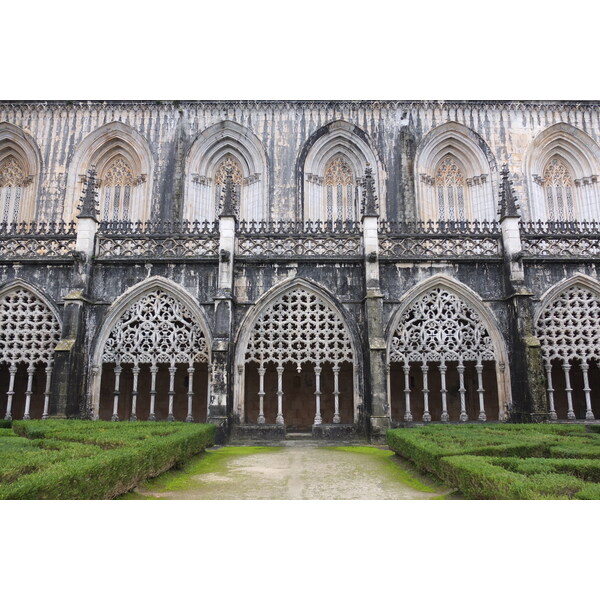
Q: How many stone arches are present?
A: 11